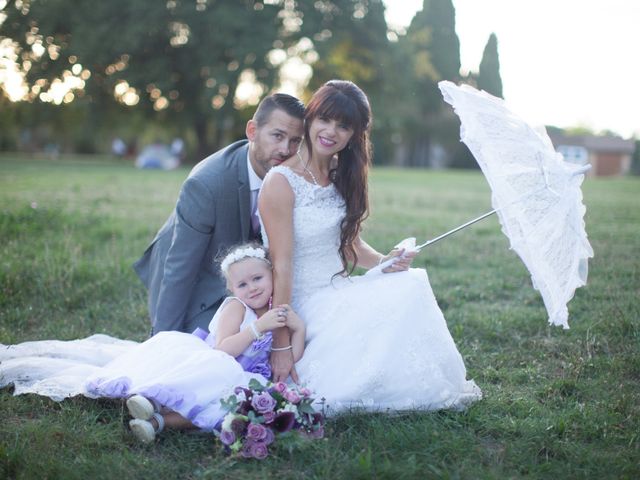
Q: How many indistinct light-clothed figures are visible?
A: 2